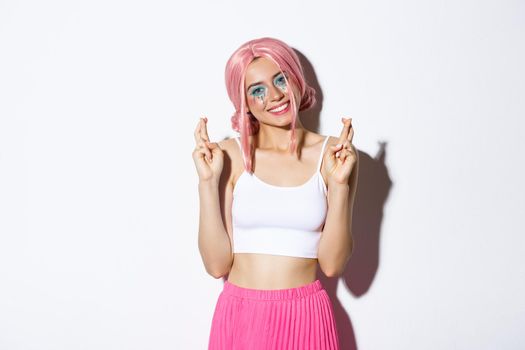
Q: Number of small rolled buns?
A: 2